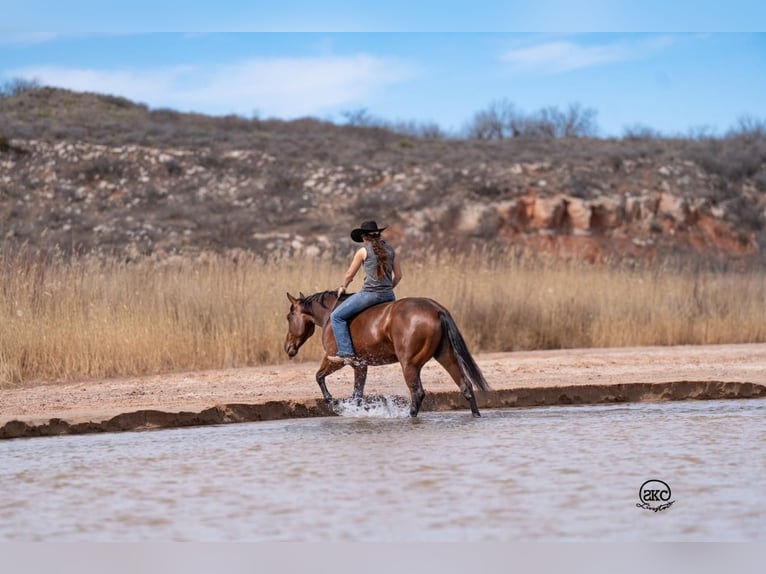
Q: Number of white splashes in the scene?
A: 1